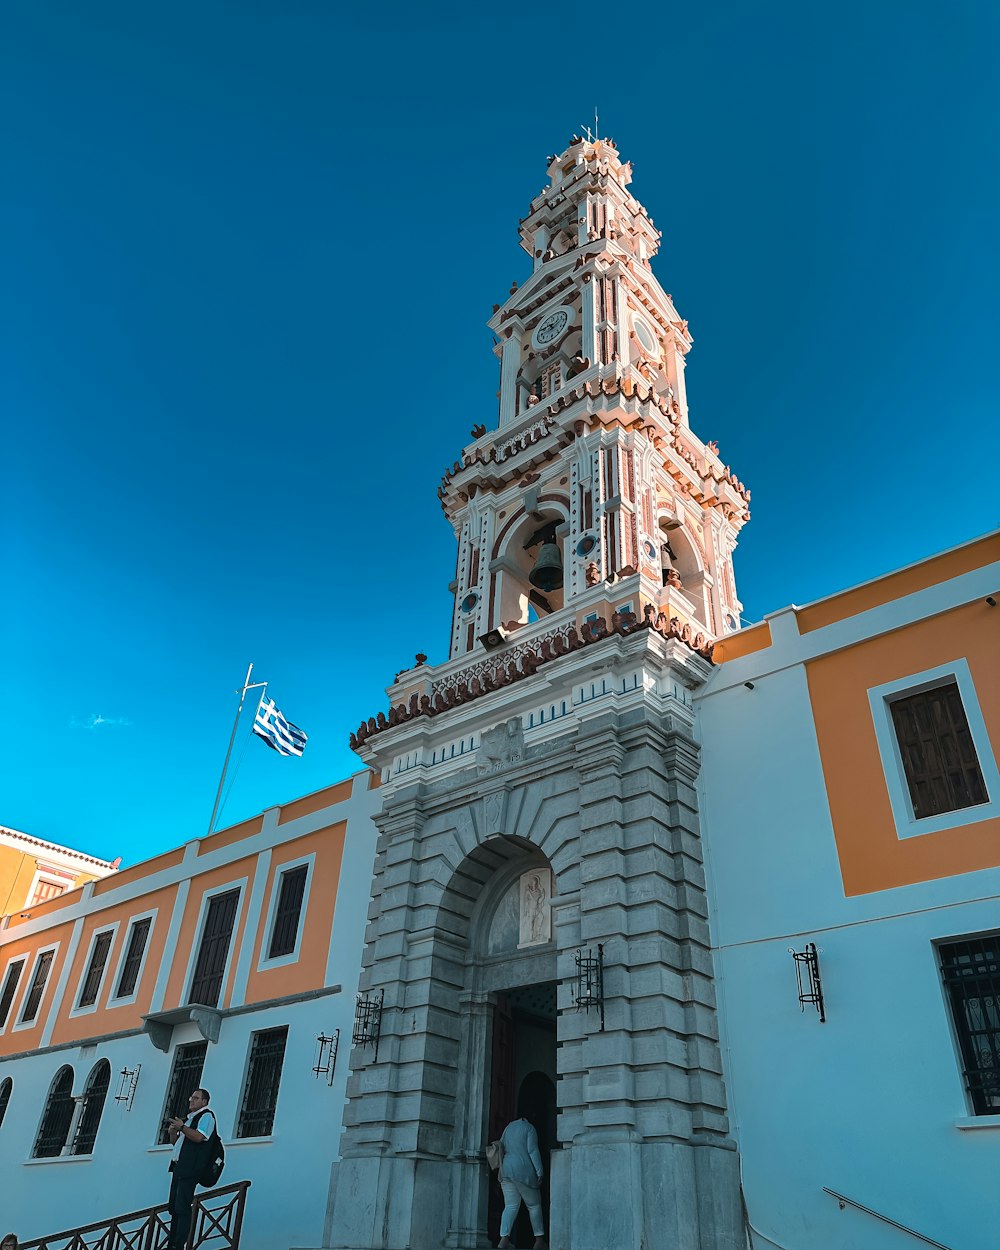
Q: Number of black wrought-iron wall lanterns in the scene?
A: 5